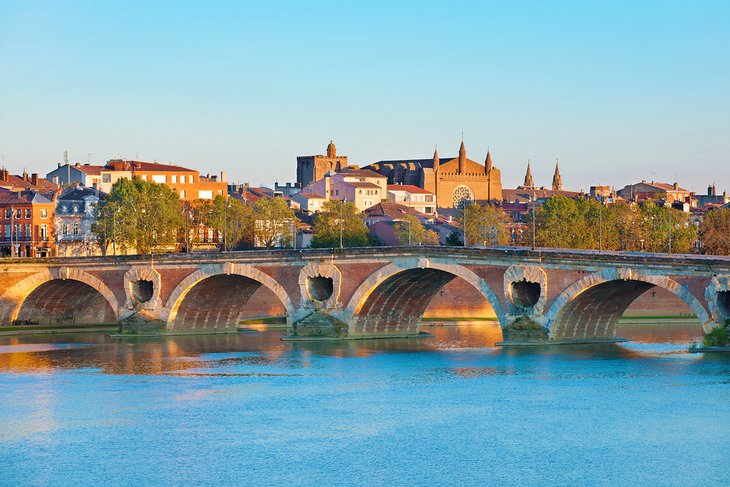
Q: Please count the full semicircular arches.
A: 4